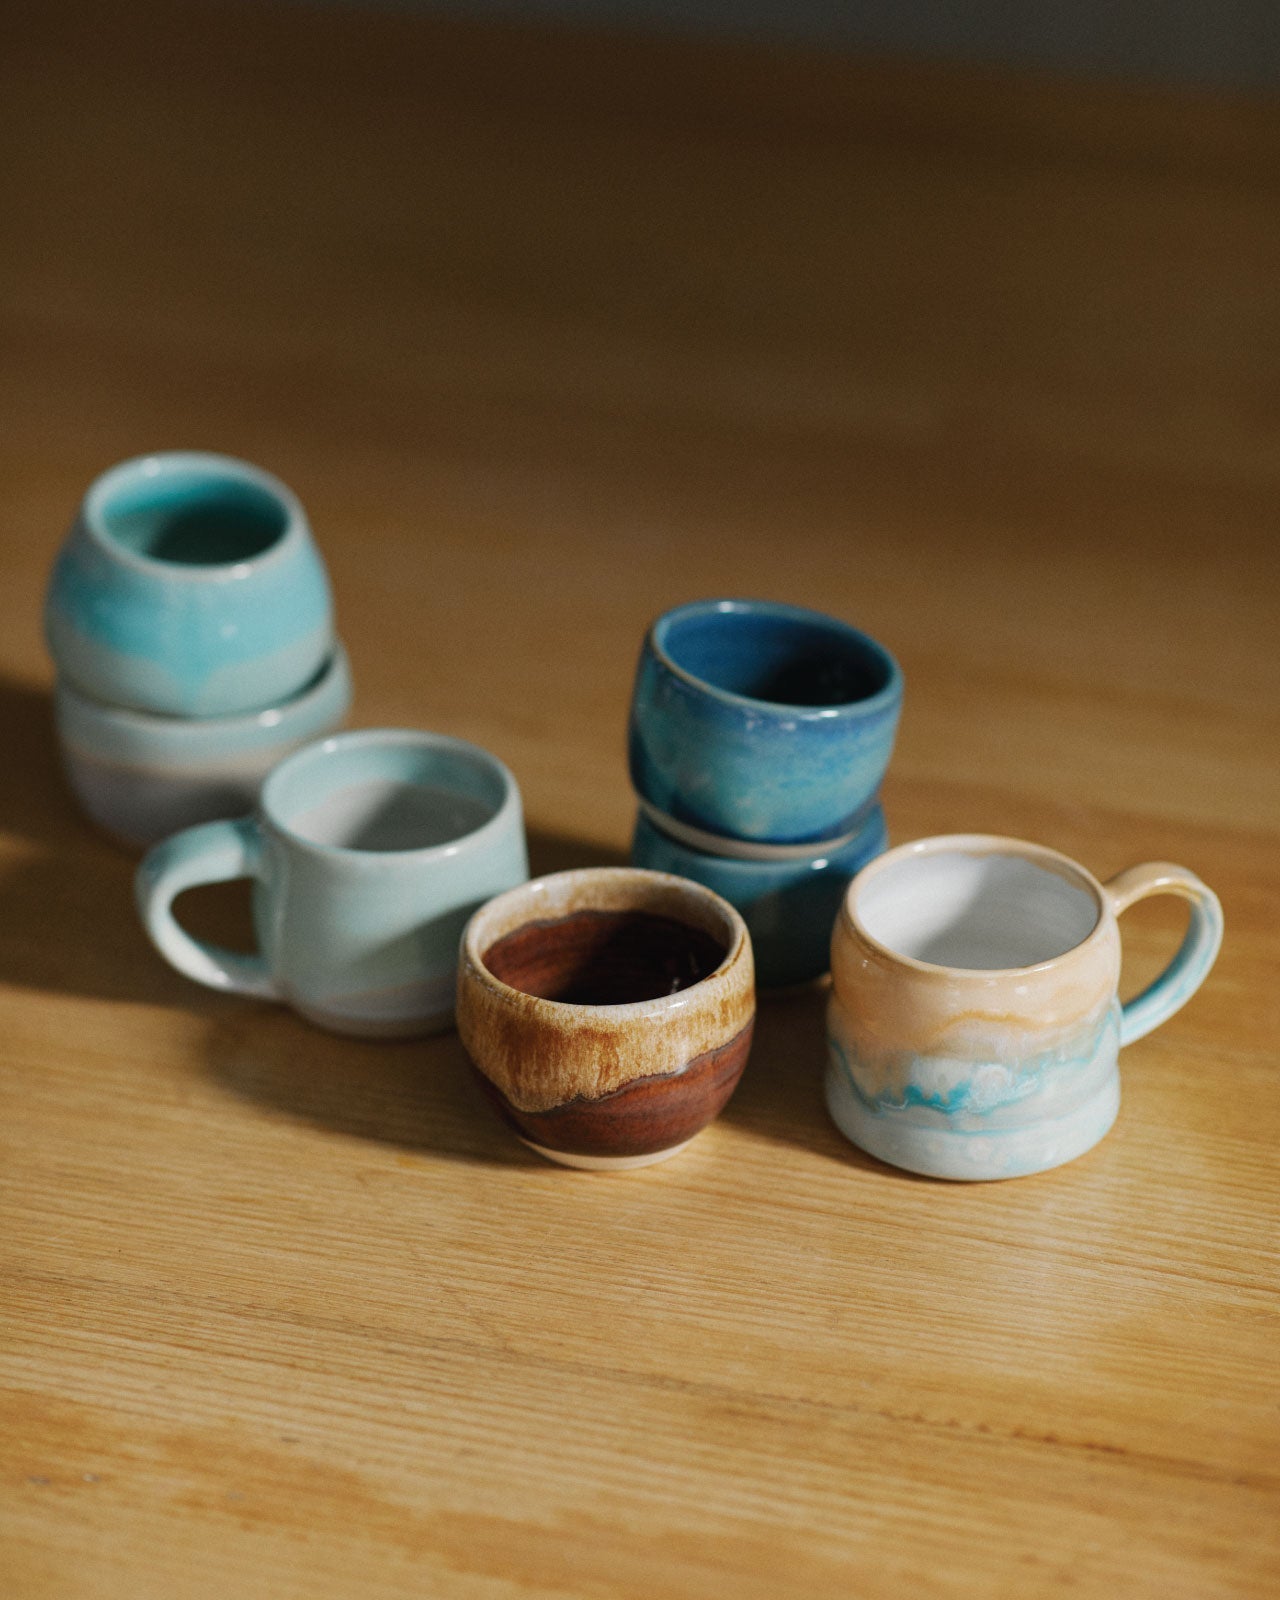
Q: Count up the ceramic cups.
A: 7